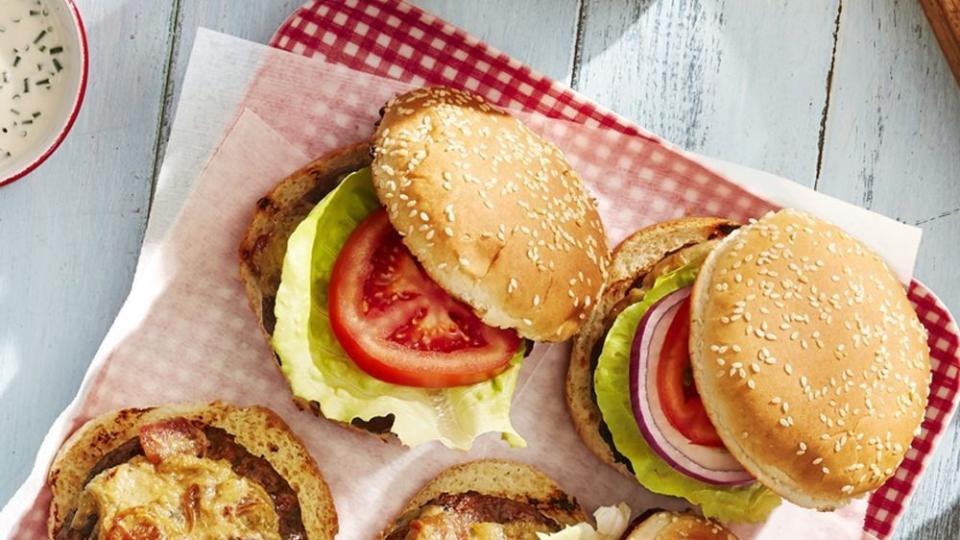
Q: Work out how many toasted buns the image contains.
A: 4